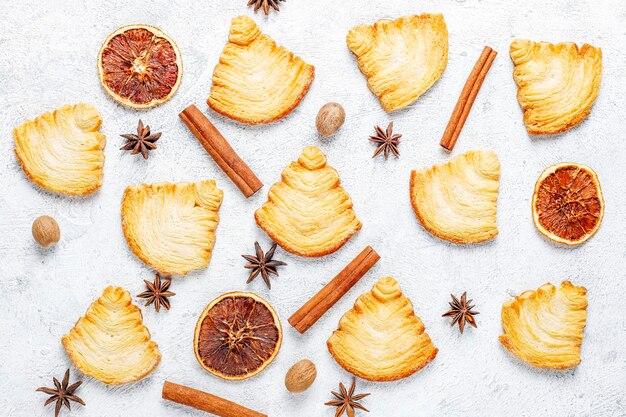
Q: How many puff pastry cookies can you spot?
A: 10